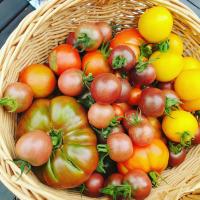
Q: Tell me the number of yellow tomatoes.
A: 6